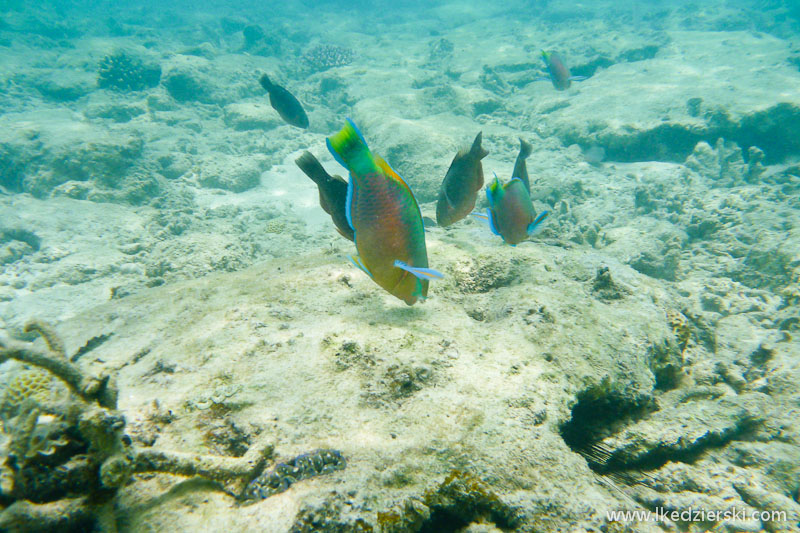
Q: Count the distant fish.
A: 2